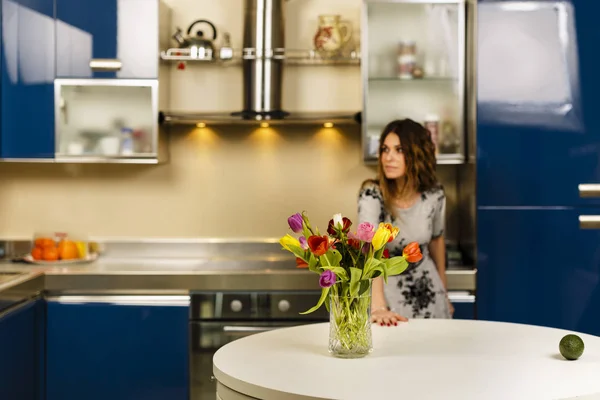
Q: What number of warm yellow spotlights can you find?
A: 3